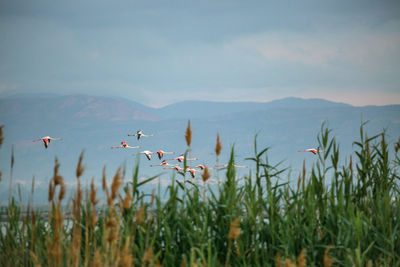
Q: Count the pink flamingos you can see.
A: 12